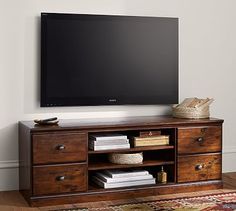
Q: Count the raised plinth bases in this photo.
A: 1